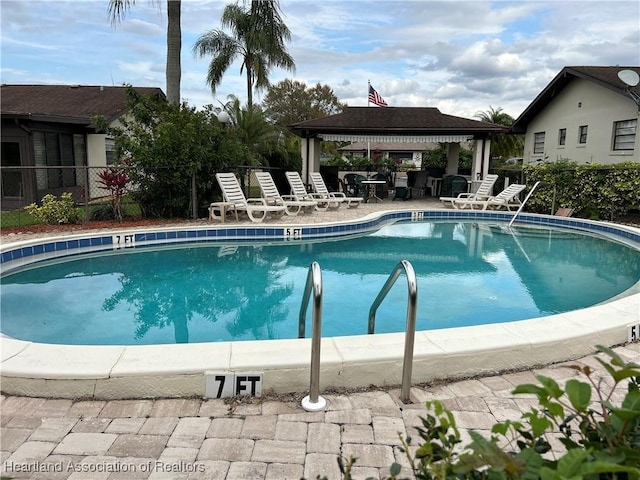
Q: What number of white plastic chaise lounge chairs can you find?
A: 6